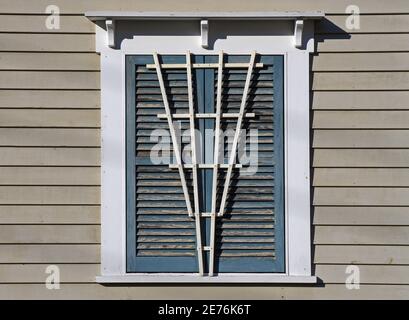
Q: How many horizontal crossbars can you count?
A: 5